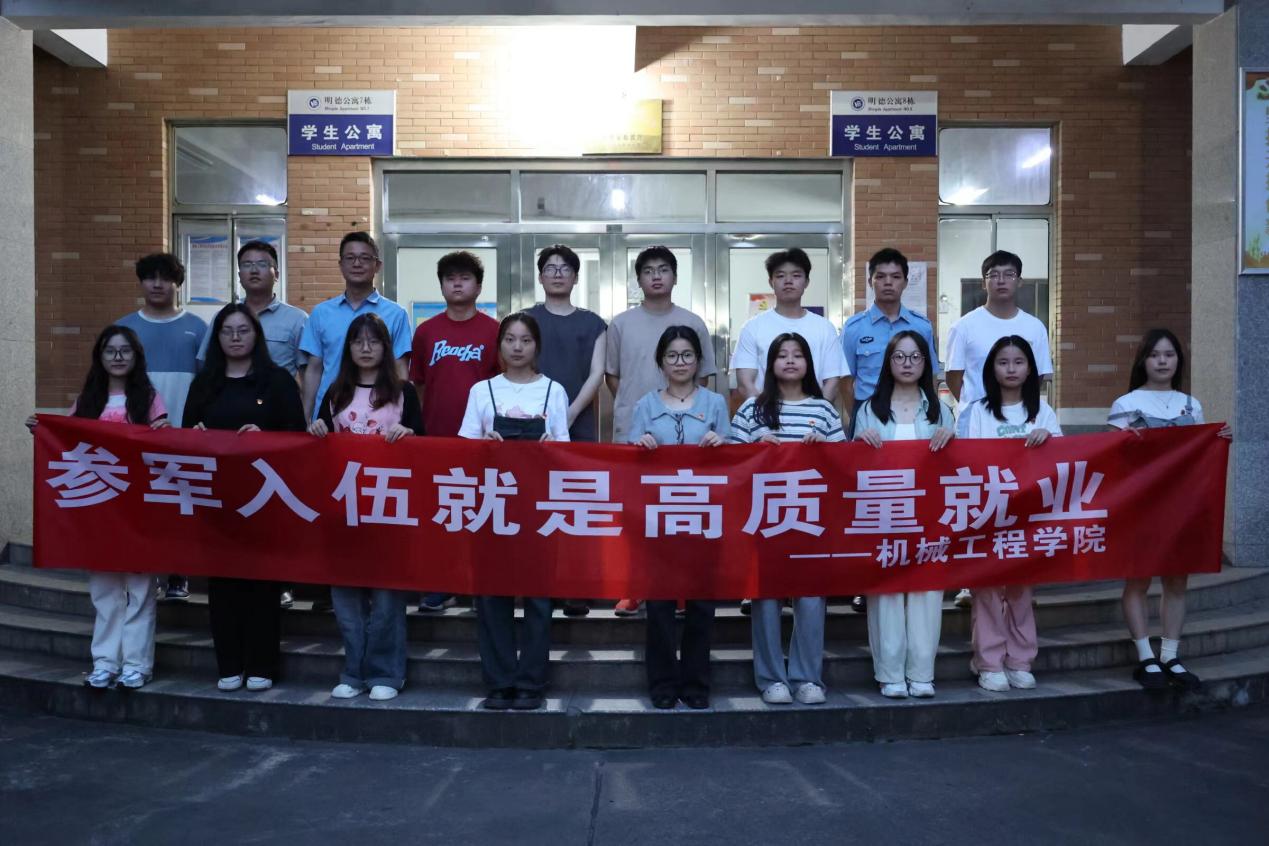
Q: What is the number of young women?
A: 9